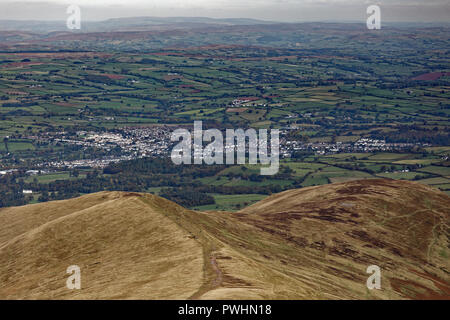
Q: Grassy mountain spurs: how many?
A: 2